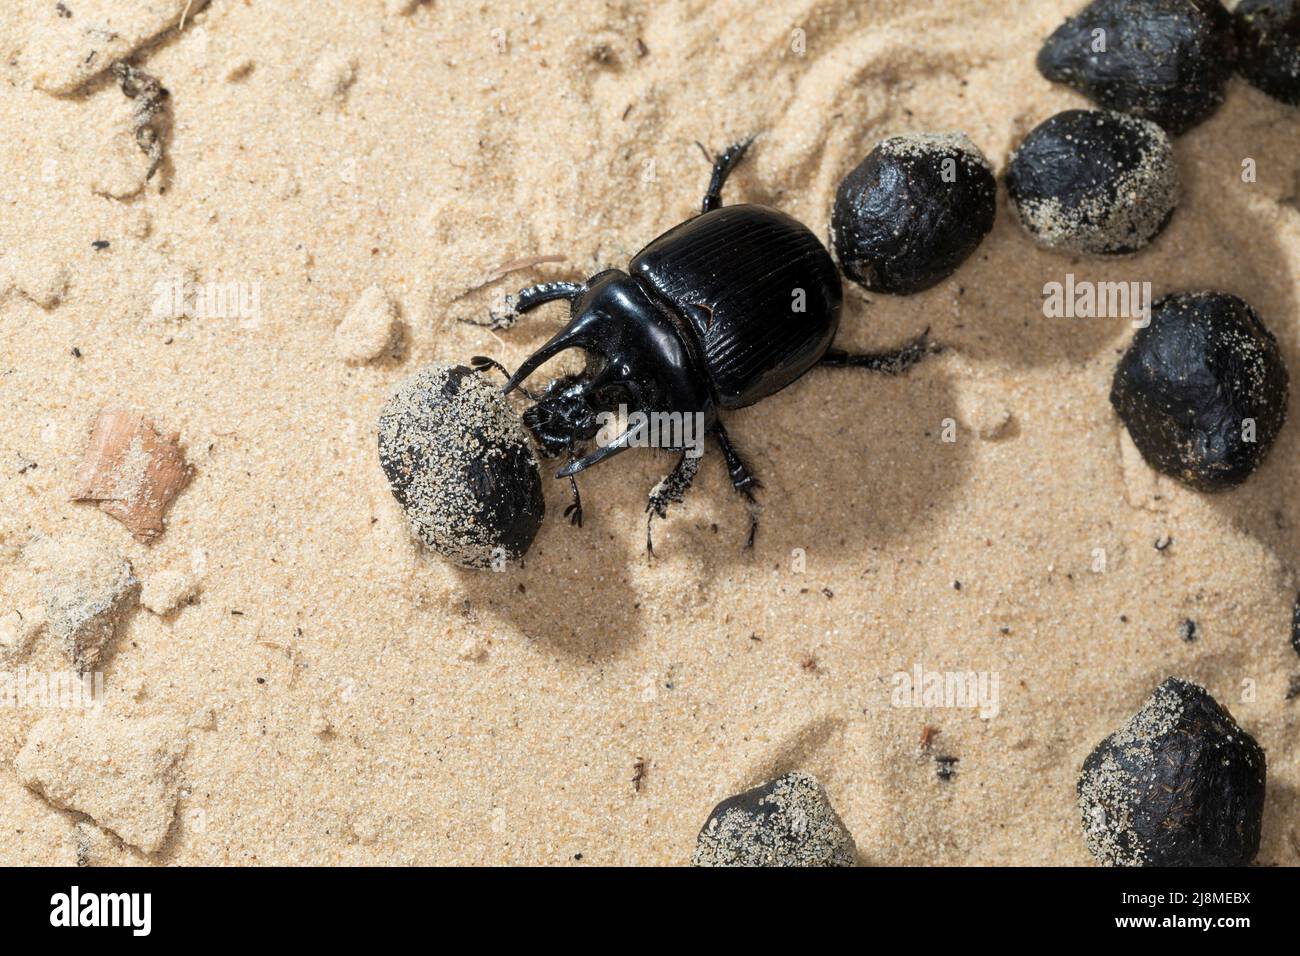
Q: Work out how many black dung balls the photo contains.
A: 8